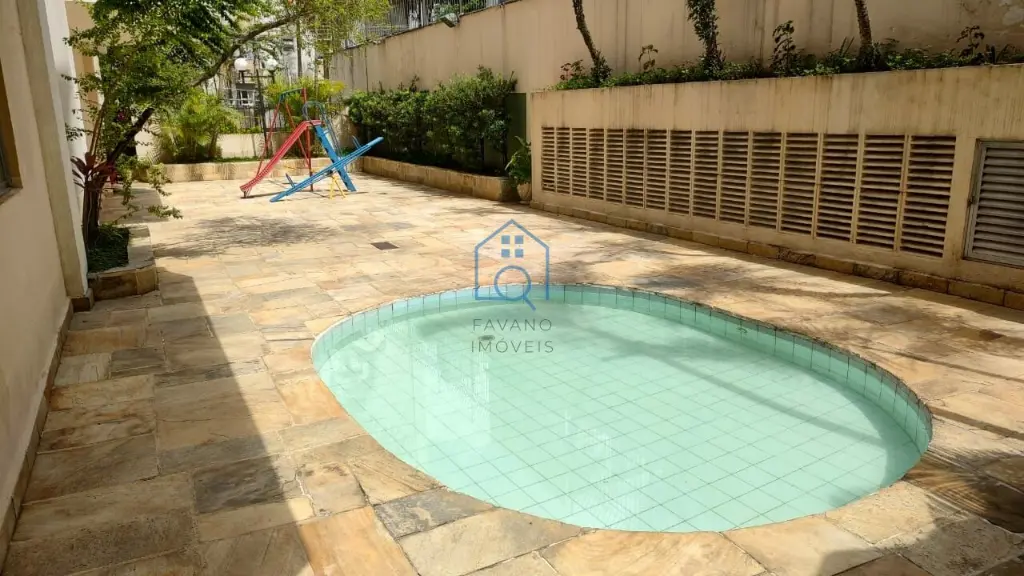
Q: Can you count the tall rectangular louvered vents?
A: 15